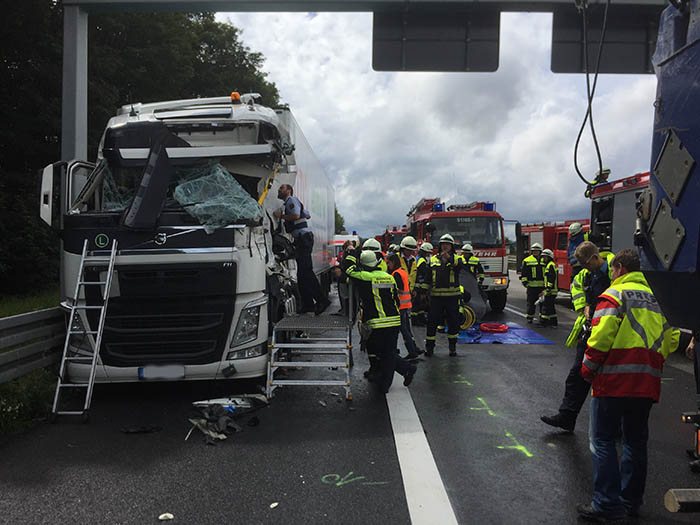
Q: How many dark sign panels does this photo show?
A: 2